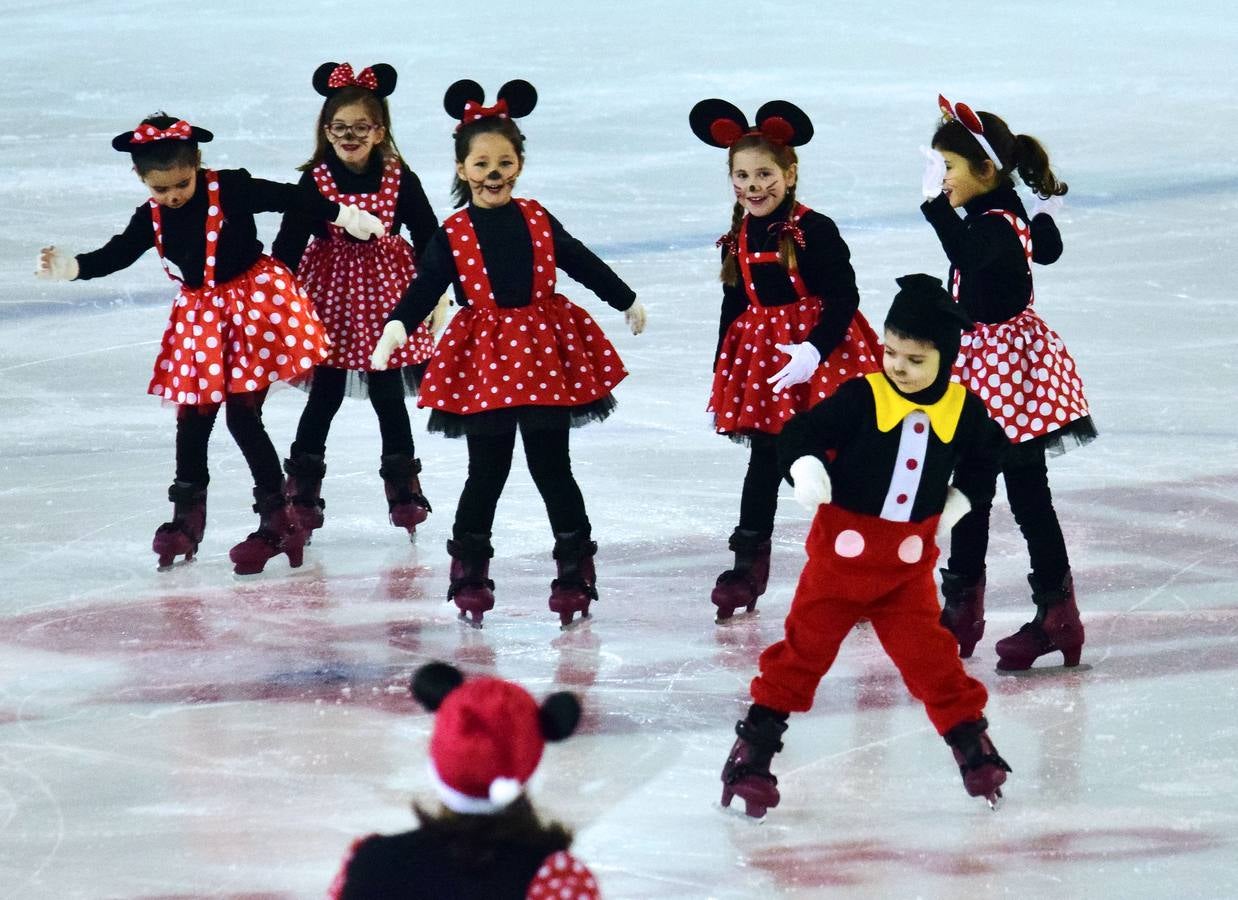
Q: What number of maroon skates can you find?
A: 11